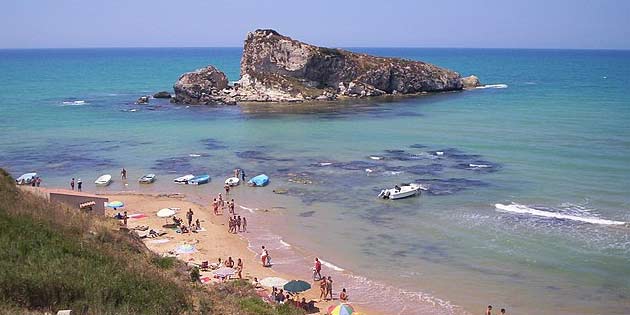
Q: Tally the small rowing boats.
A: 7